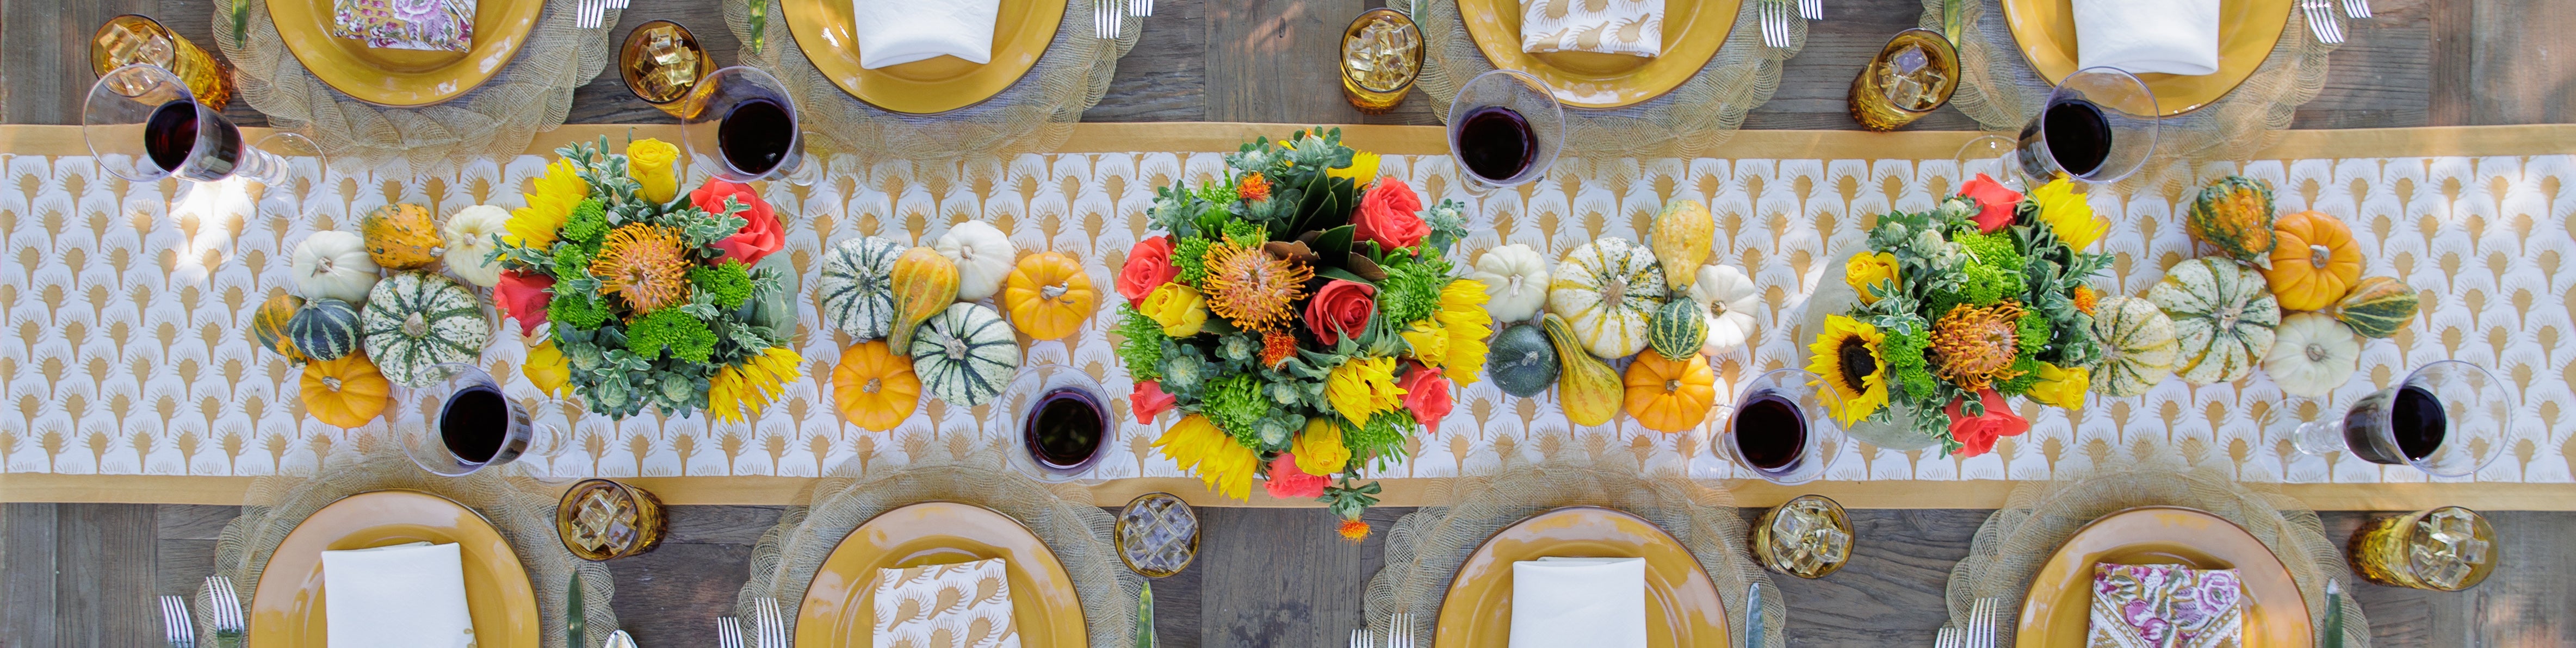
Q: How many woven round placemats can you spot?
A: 8